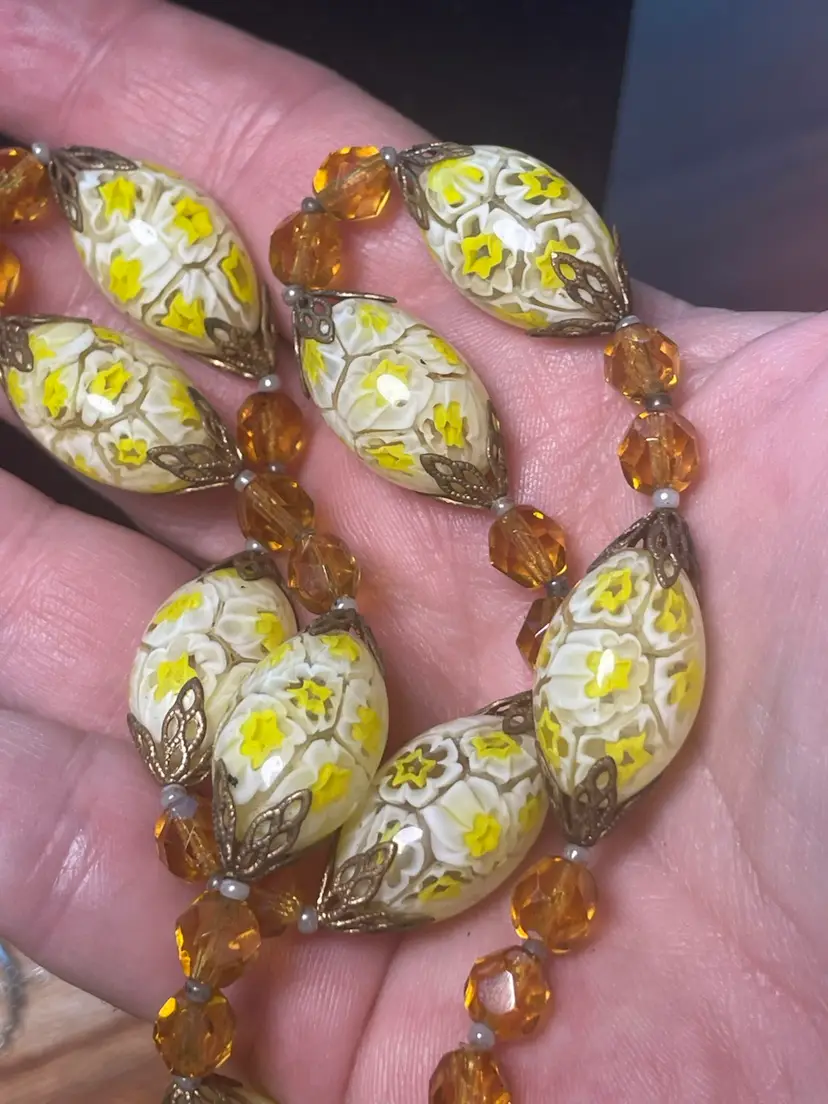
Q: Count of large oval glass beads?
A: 8